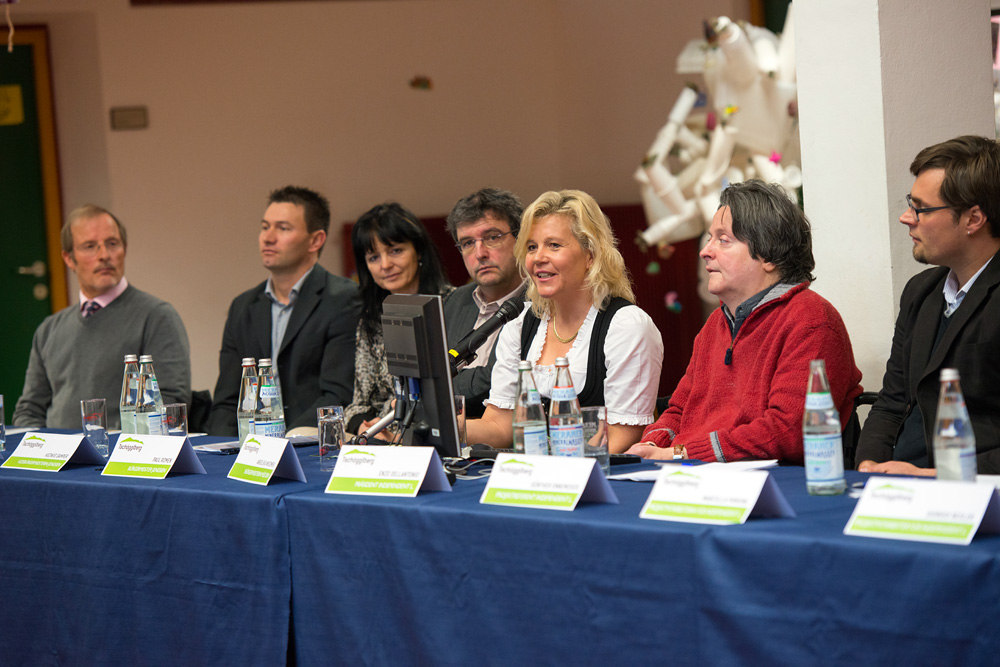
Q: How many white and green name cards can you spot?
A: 7